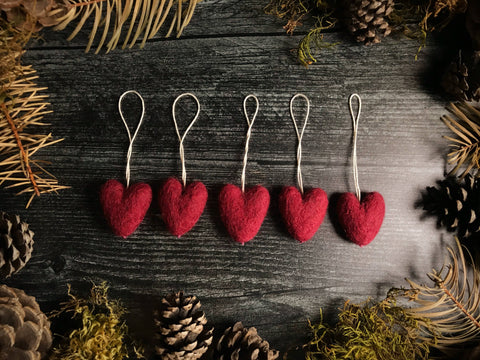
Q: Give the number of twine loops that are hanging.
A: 5